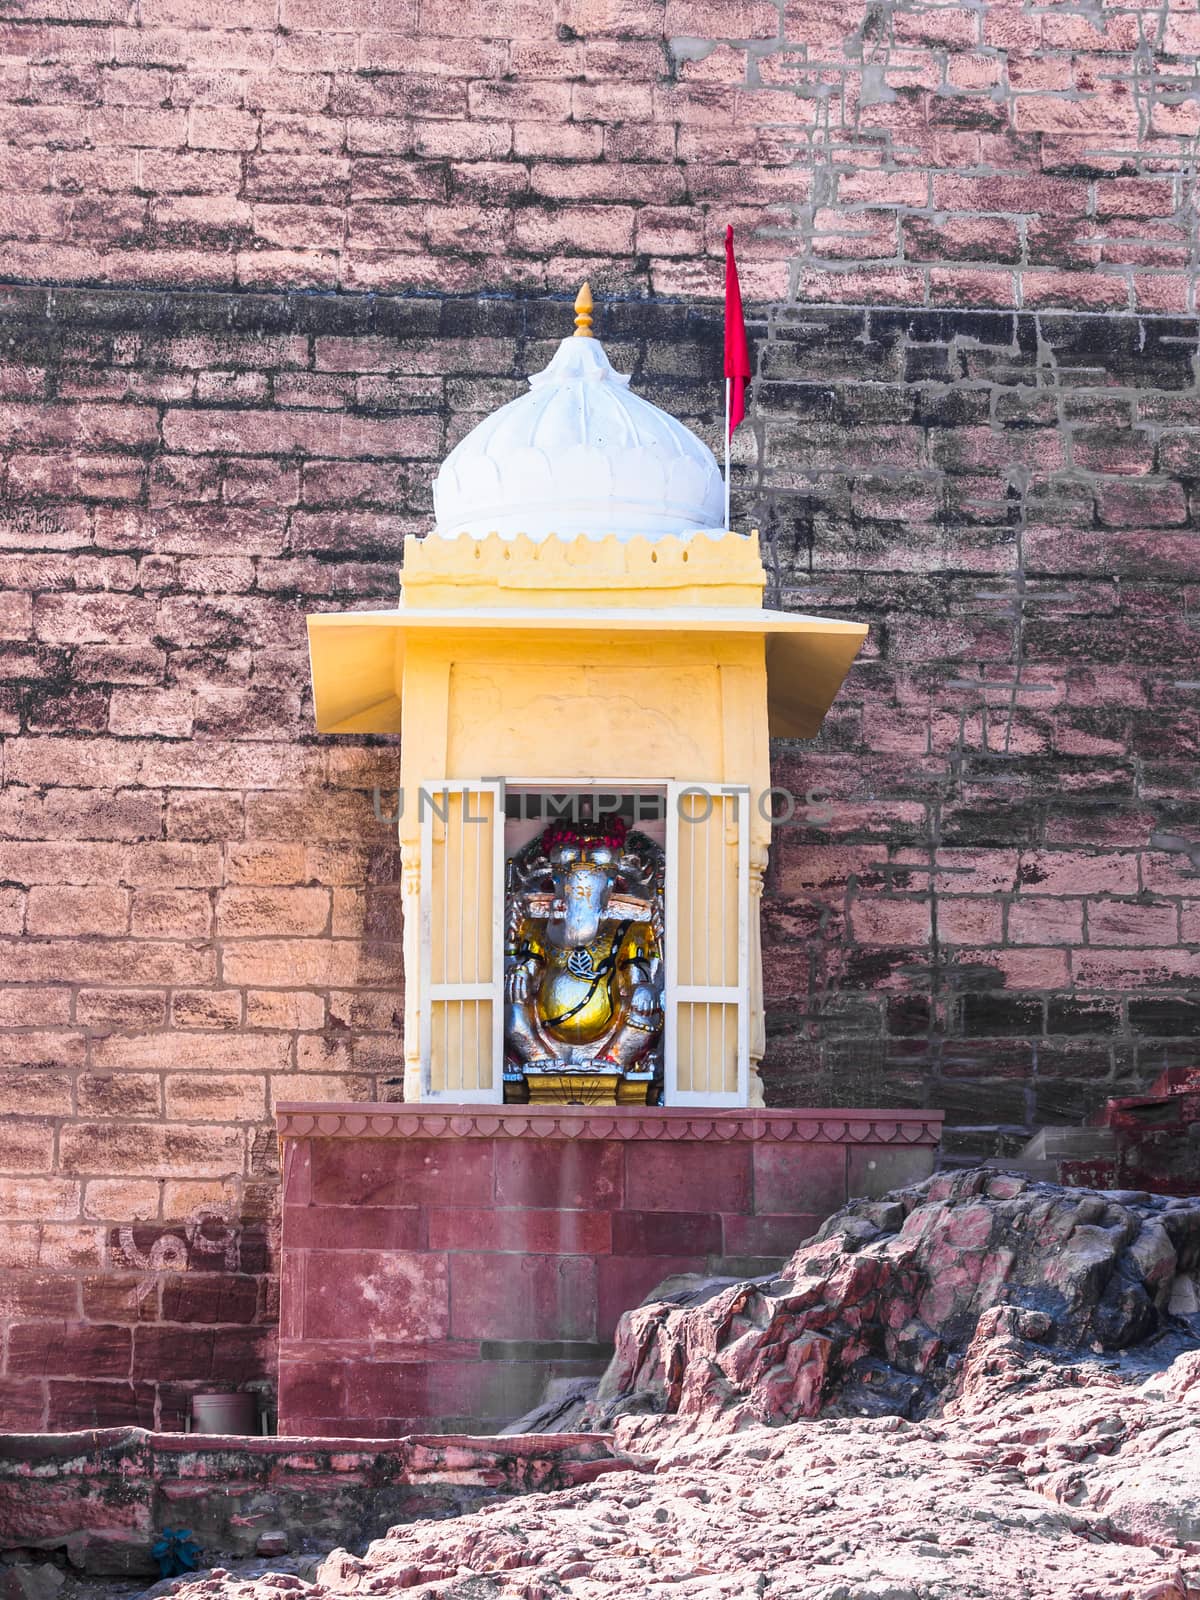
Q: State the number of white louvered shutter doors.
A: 2